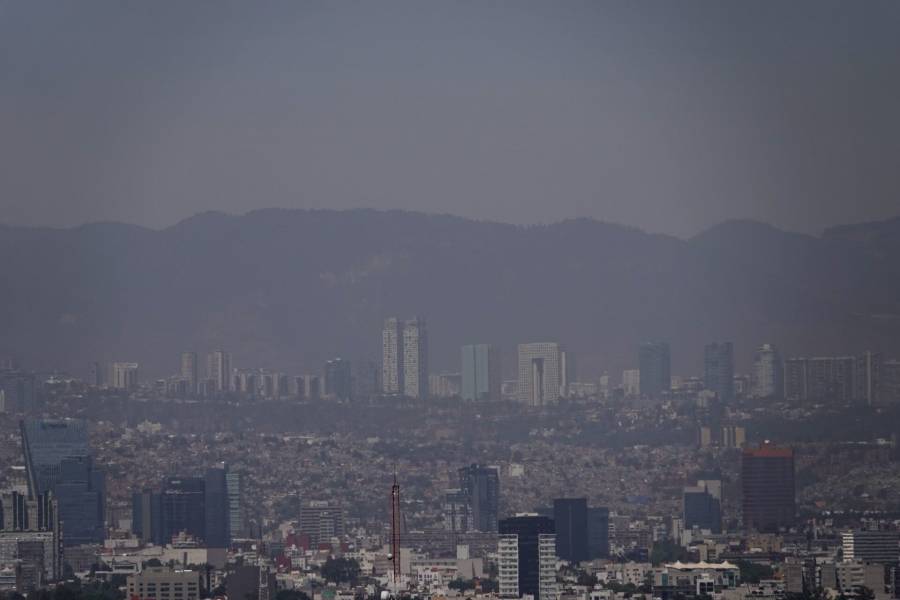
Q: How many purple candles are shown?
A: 0